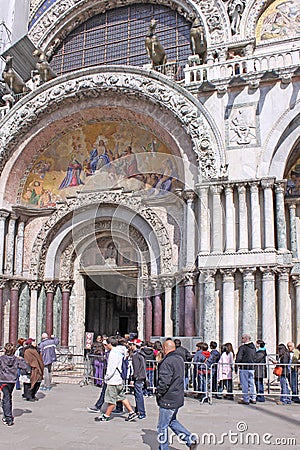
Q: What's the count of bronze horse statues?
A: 4